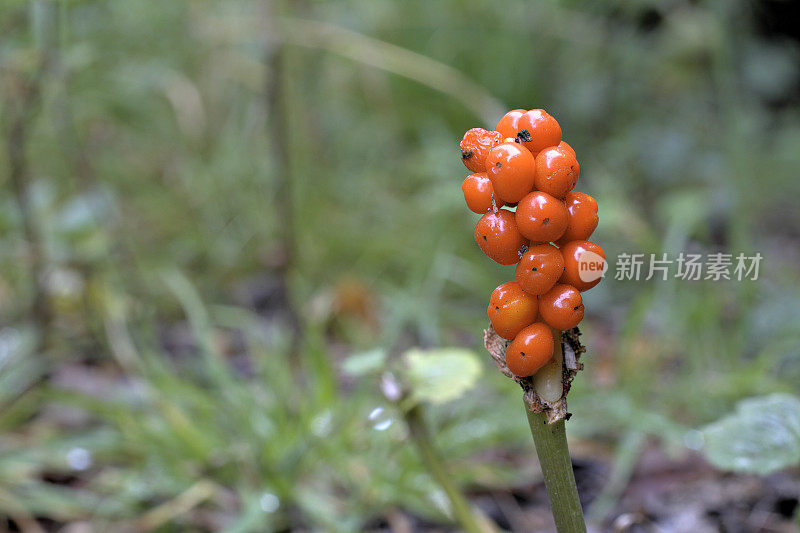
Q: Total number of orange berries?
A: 15